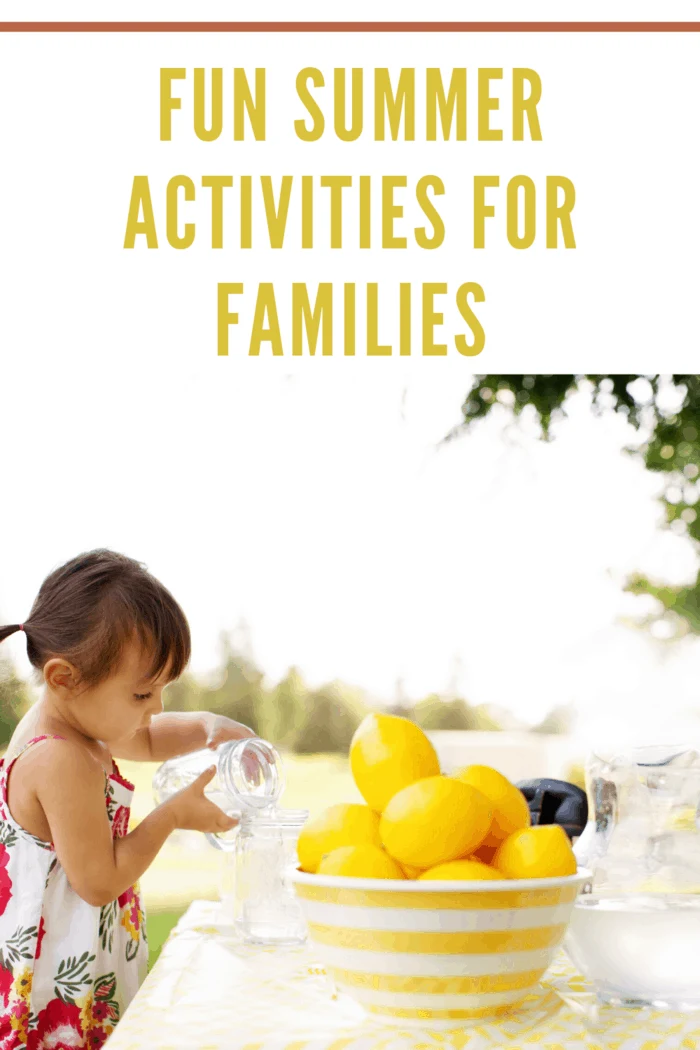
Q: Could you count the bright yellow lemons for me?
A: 7